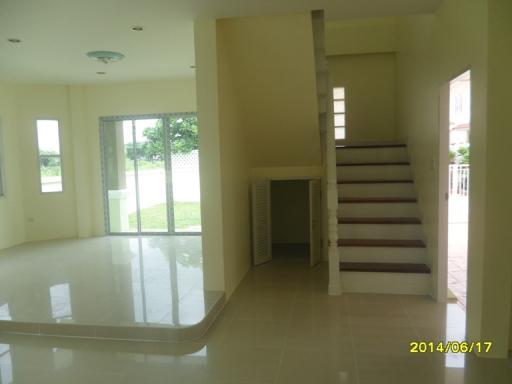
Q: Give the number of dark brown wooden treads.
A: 7